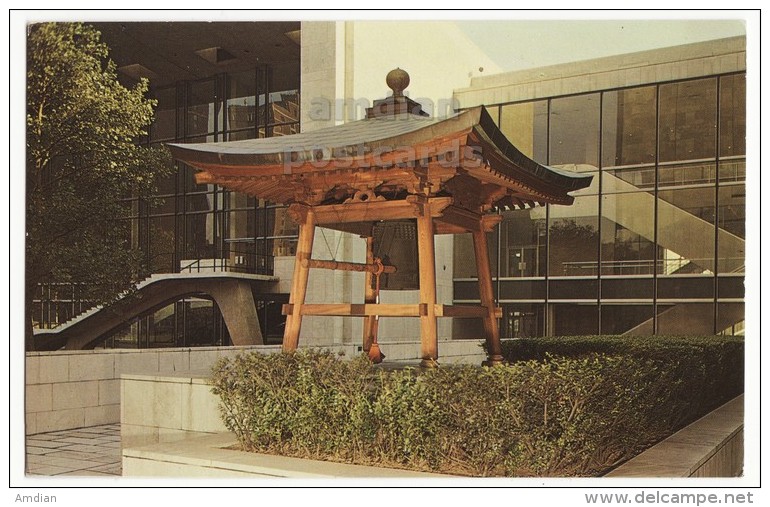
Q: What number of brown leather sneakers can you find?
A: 0